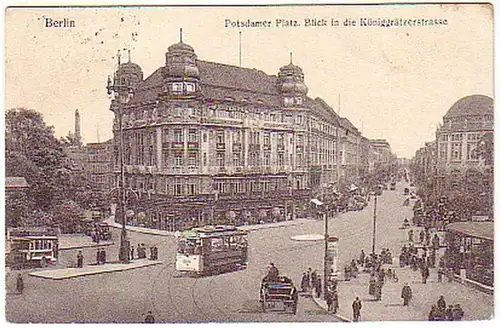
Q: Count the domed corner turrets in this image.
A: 3